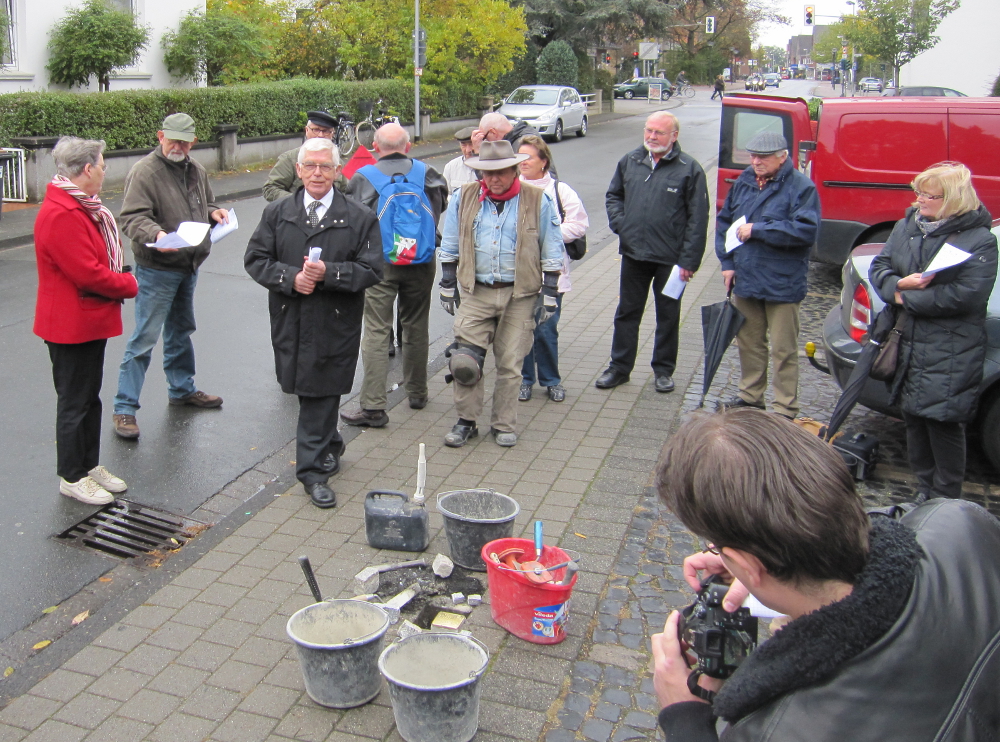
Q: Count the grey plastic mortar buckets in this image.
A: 3